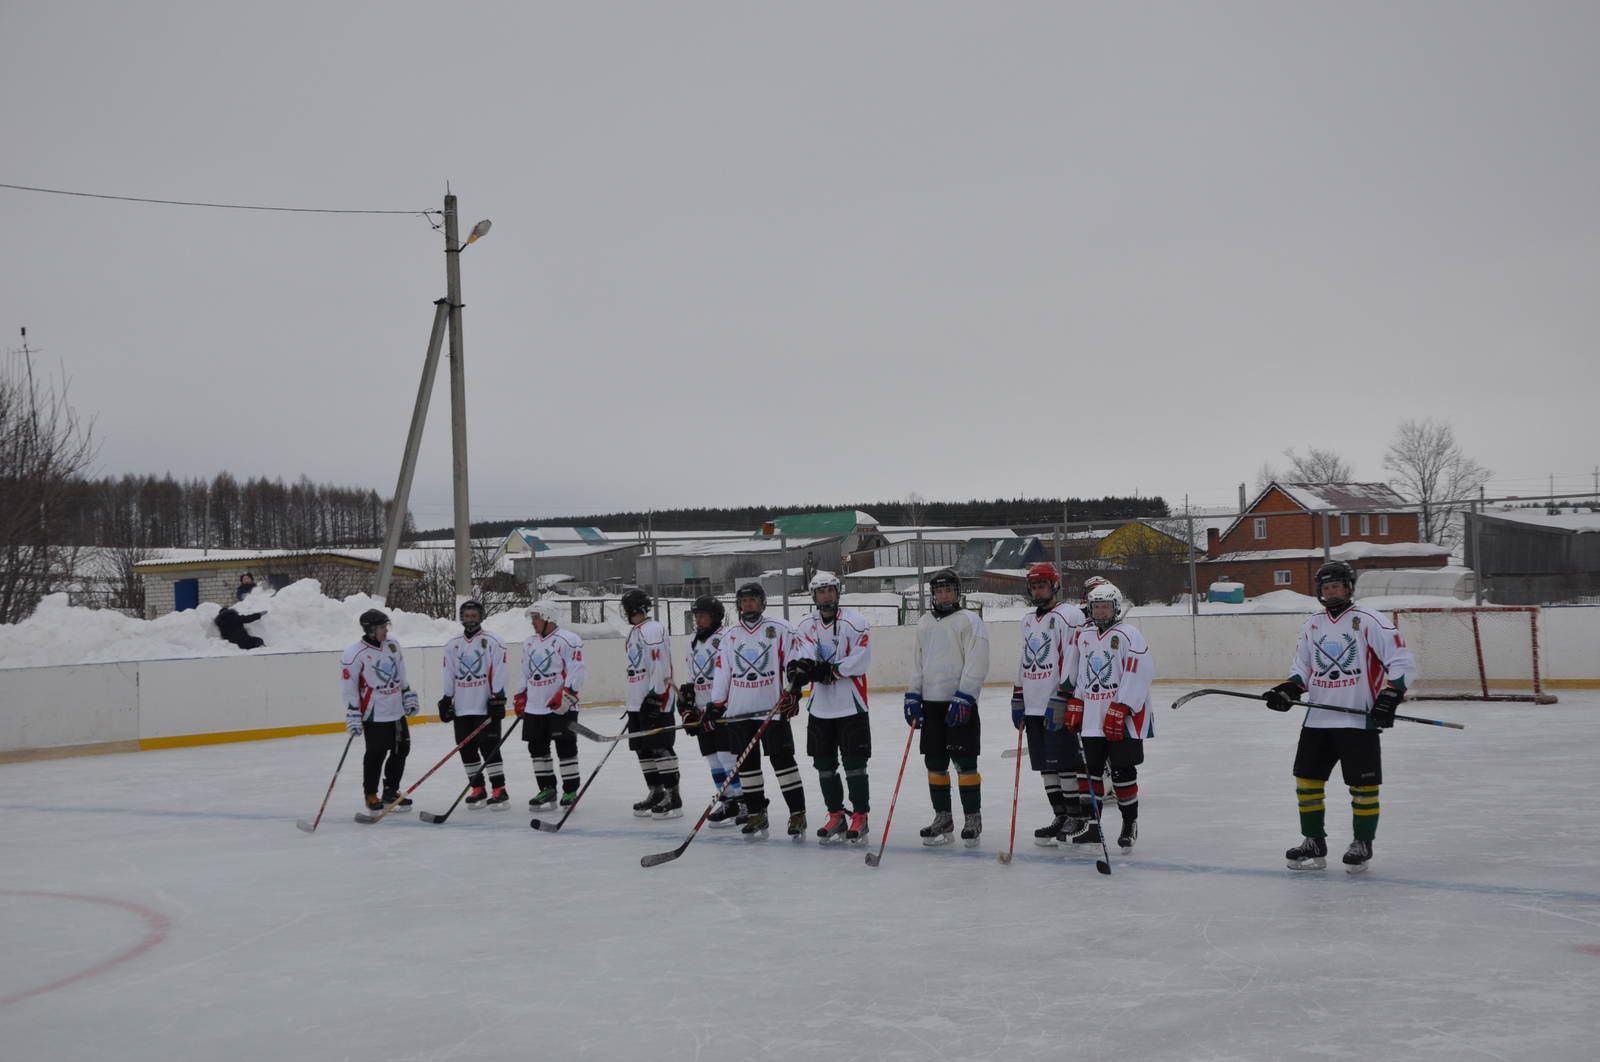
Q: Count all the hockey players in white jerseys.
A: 11